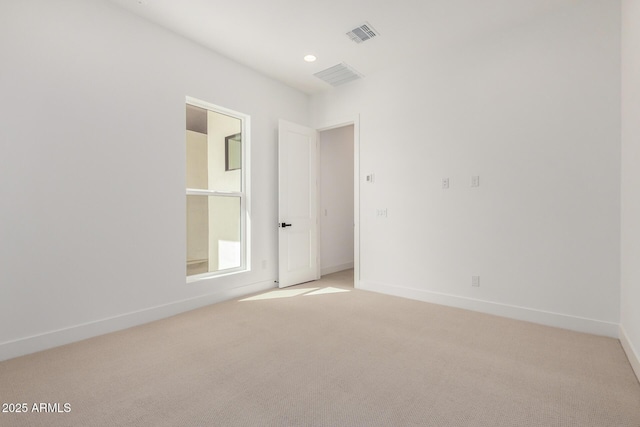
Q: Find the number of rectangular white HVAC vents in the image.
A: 2